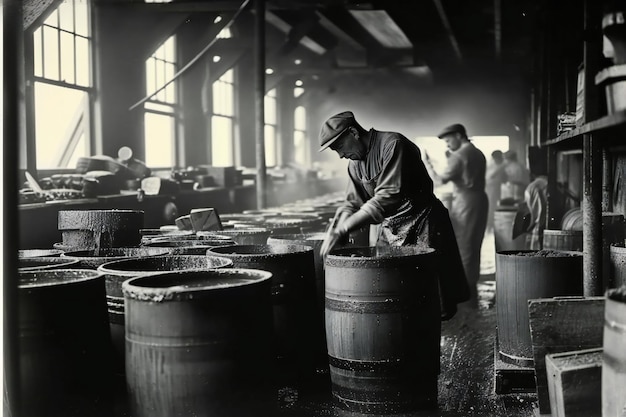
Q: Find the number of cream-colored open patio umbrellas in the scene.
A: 0